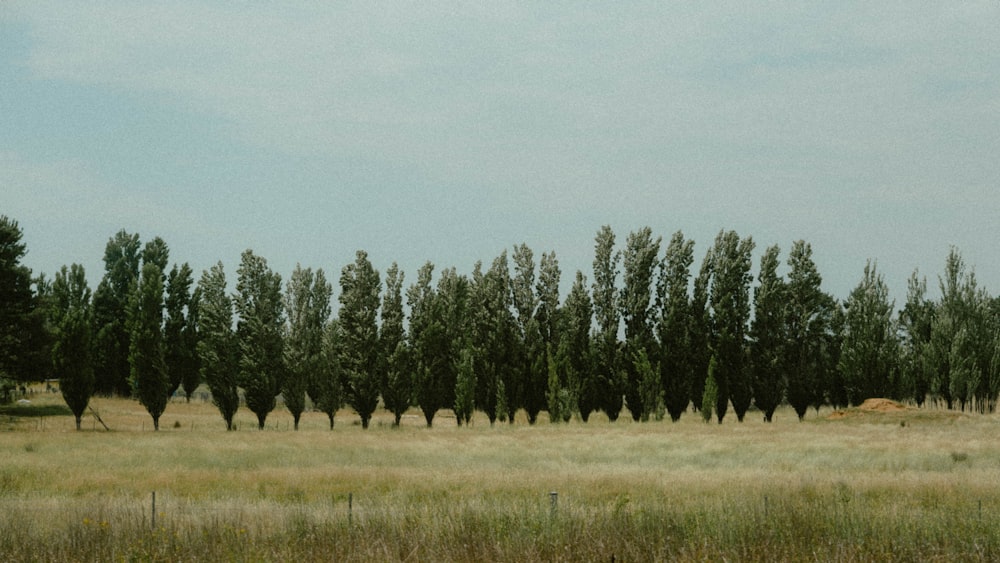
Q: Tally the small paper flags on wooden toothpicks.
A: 0